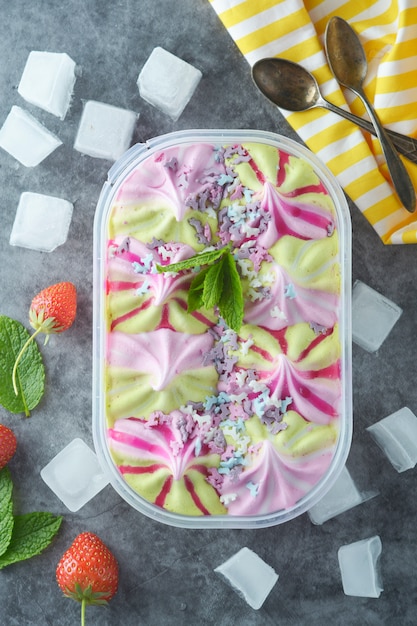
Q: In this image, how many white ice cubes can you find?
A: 11